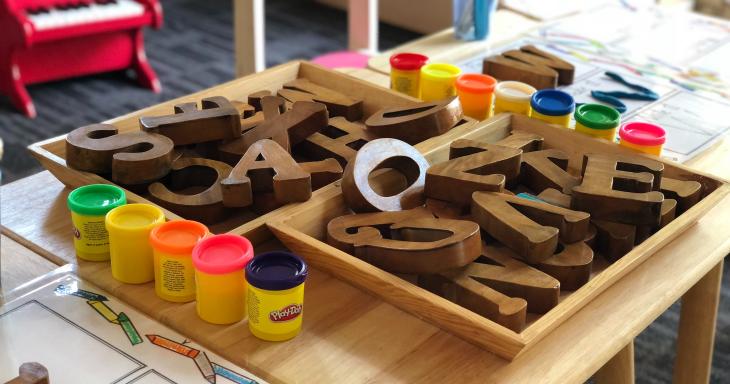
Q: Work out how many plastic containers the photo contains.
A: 12